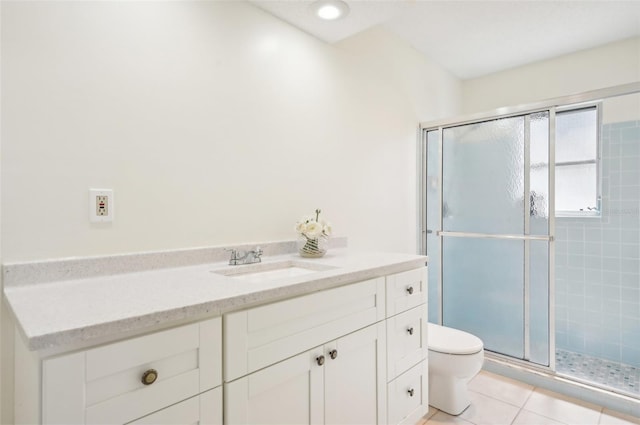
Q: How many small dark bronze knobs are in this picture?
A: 6